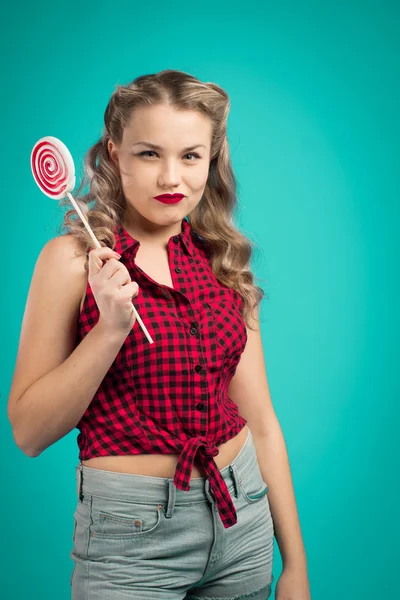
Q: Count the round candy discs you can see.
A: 1